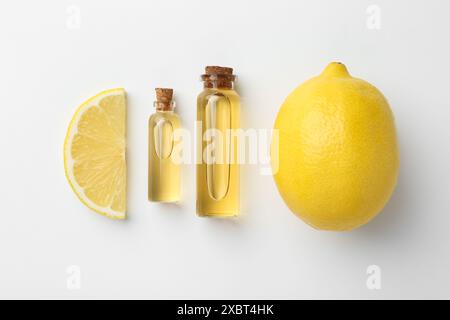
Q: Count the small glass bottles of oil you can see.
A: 2